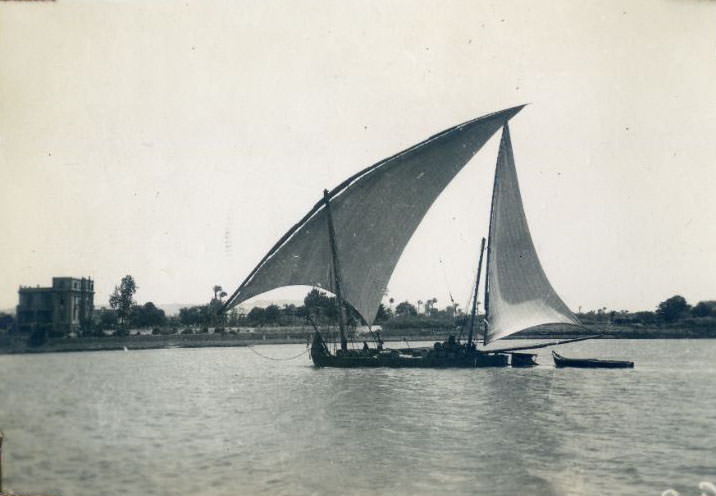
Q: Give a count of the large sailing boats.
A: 1